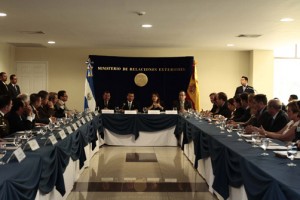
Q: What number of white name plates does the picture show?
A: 14